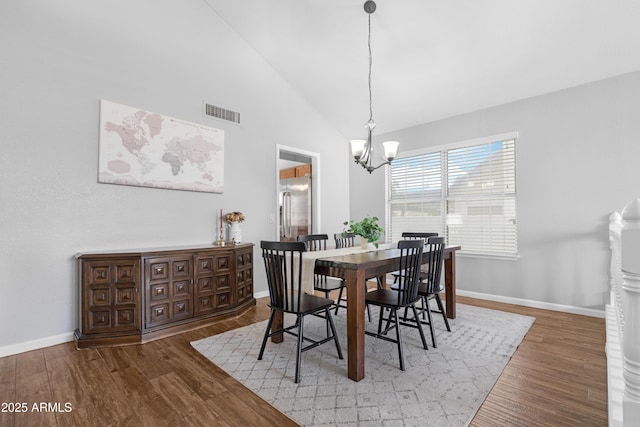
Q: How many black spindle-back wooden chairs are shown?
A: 6